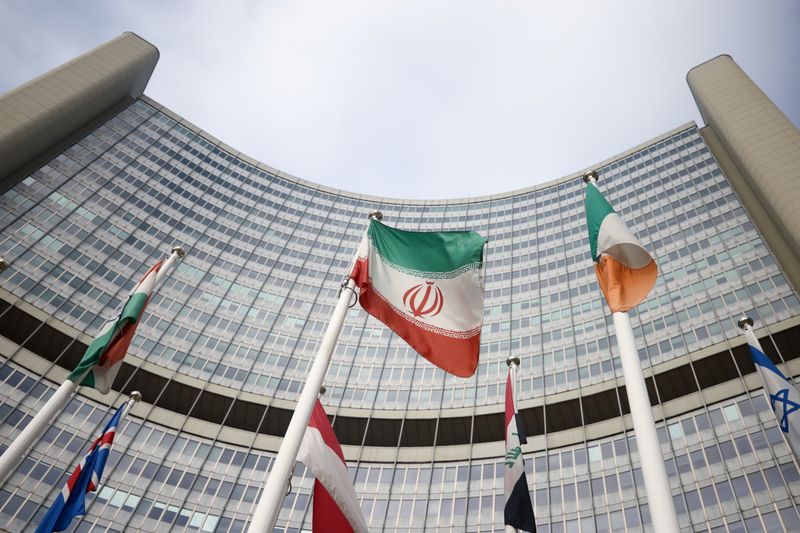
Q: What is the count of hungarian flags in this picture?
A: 1